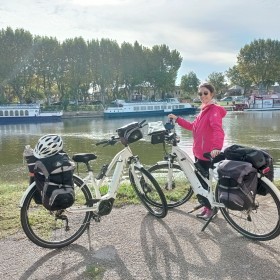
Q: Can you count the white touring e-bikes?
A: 2